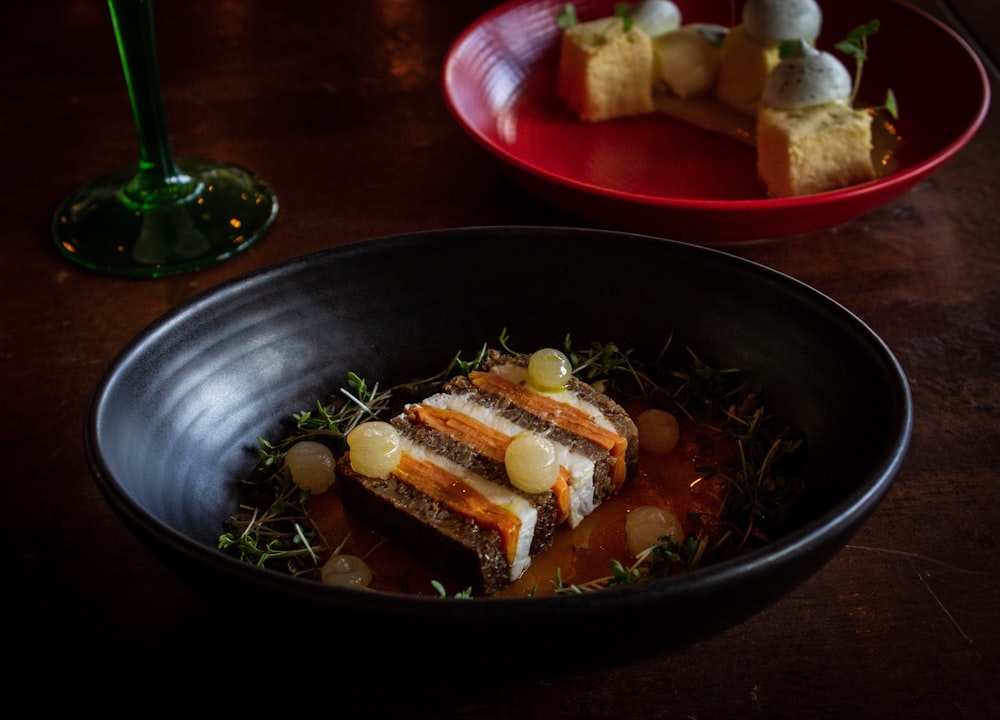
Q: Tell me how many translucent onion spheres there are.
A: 7